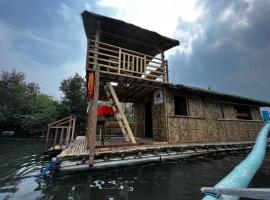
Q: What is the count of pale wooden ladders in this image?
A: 1